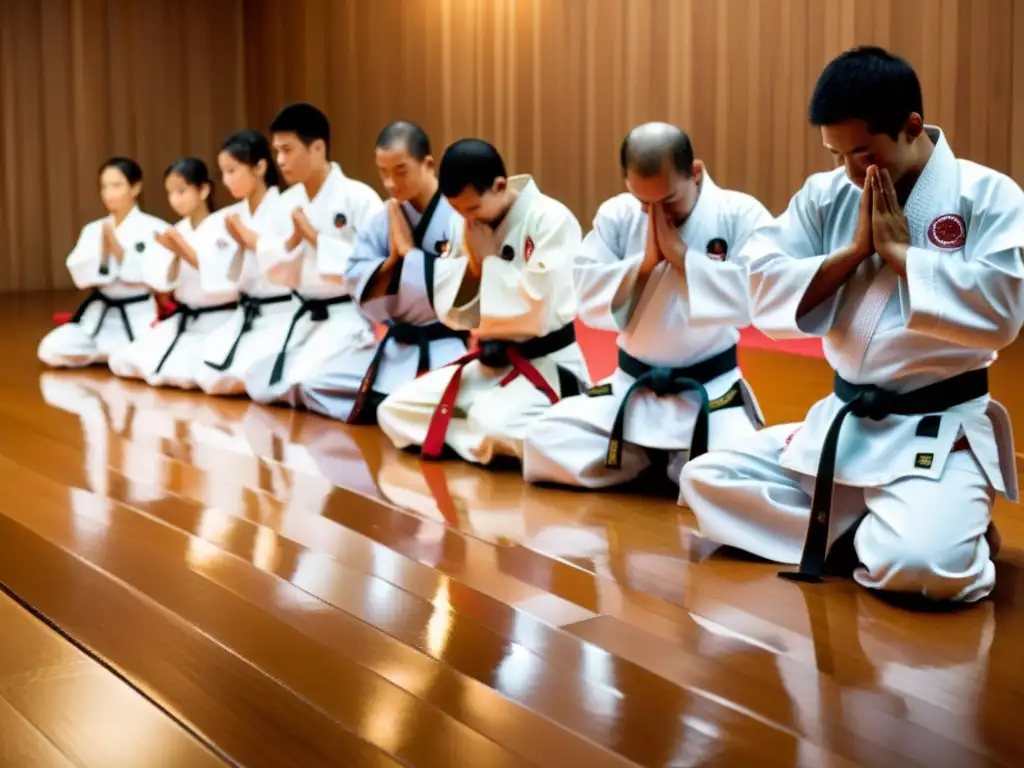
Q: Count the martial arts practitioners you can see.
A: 8